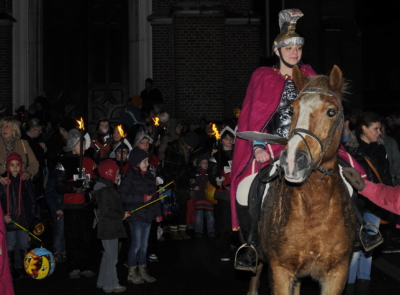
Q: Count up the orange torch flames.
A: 4